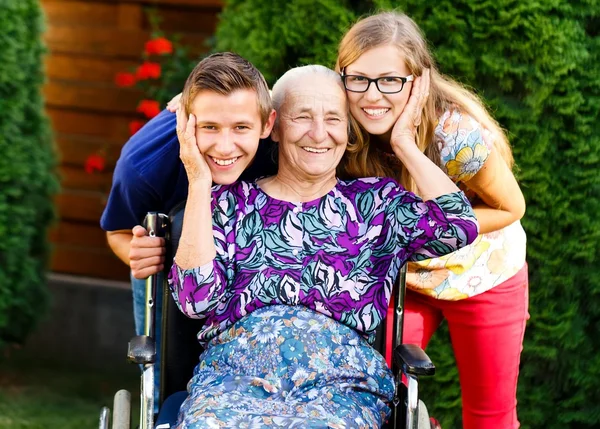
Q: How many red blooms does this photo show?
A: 6